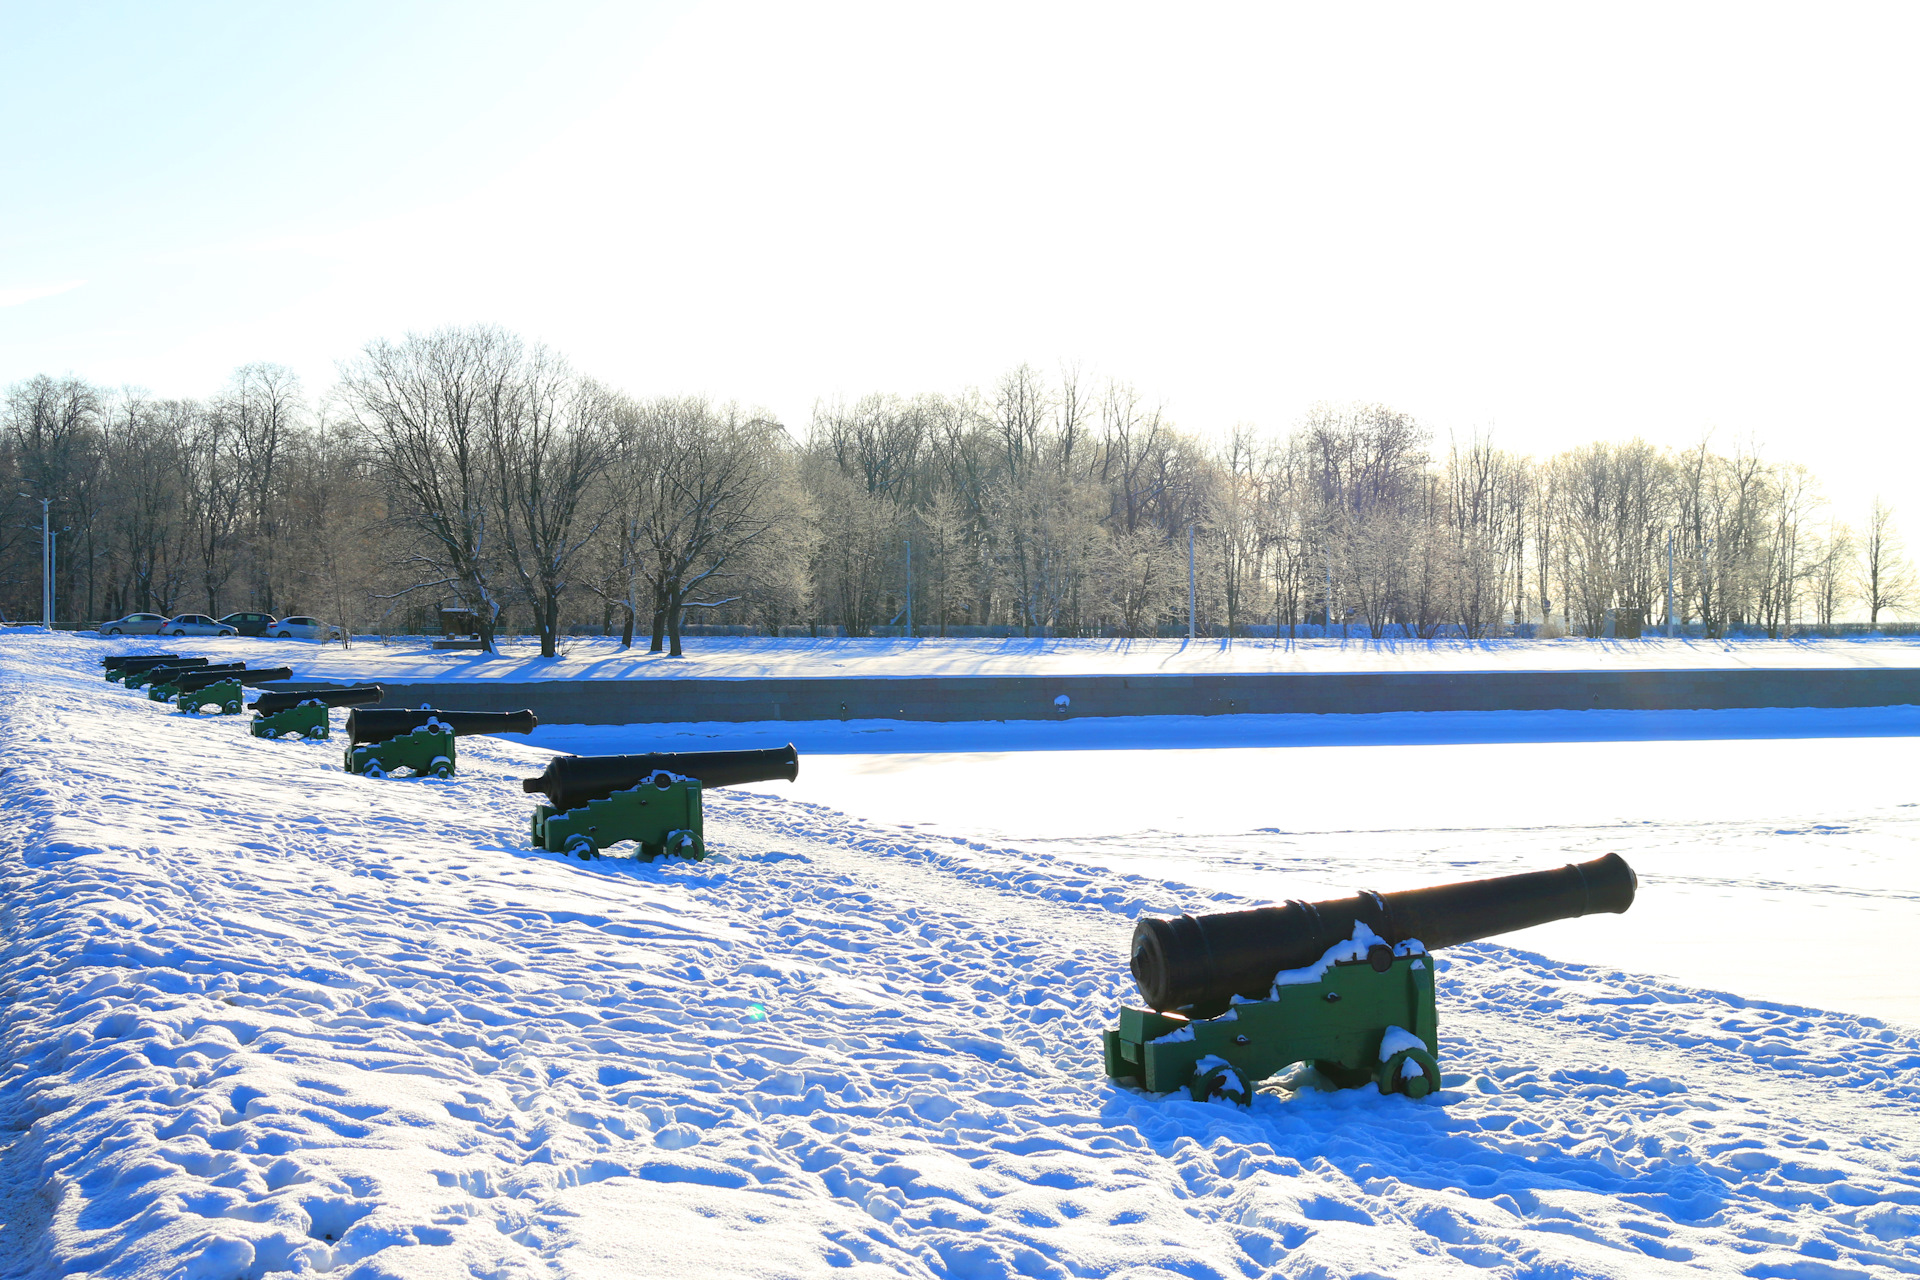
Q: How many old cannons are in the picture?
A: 8